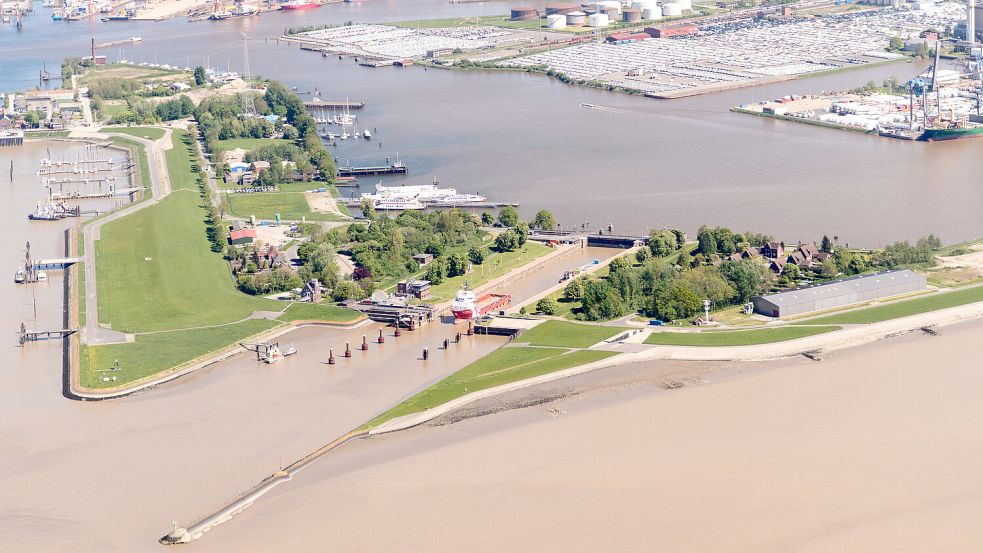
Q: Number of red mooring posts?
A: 7